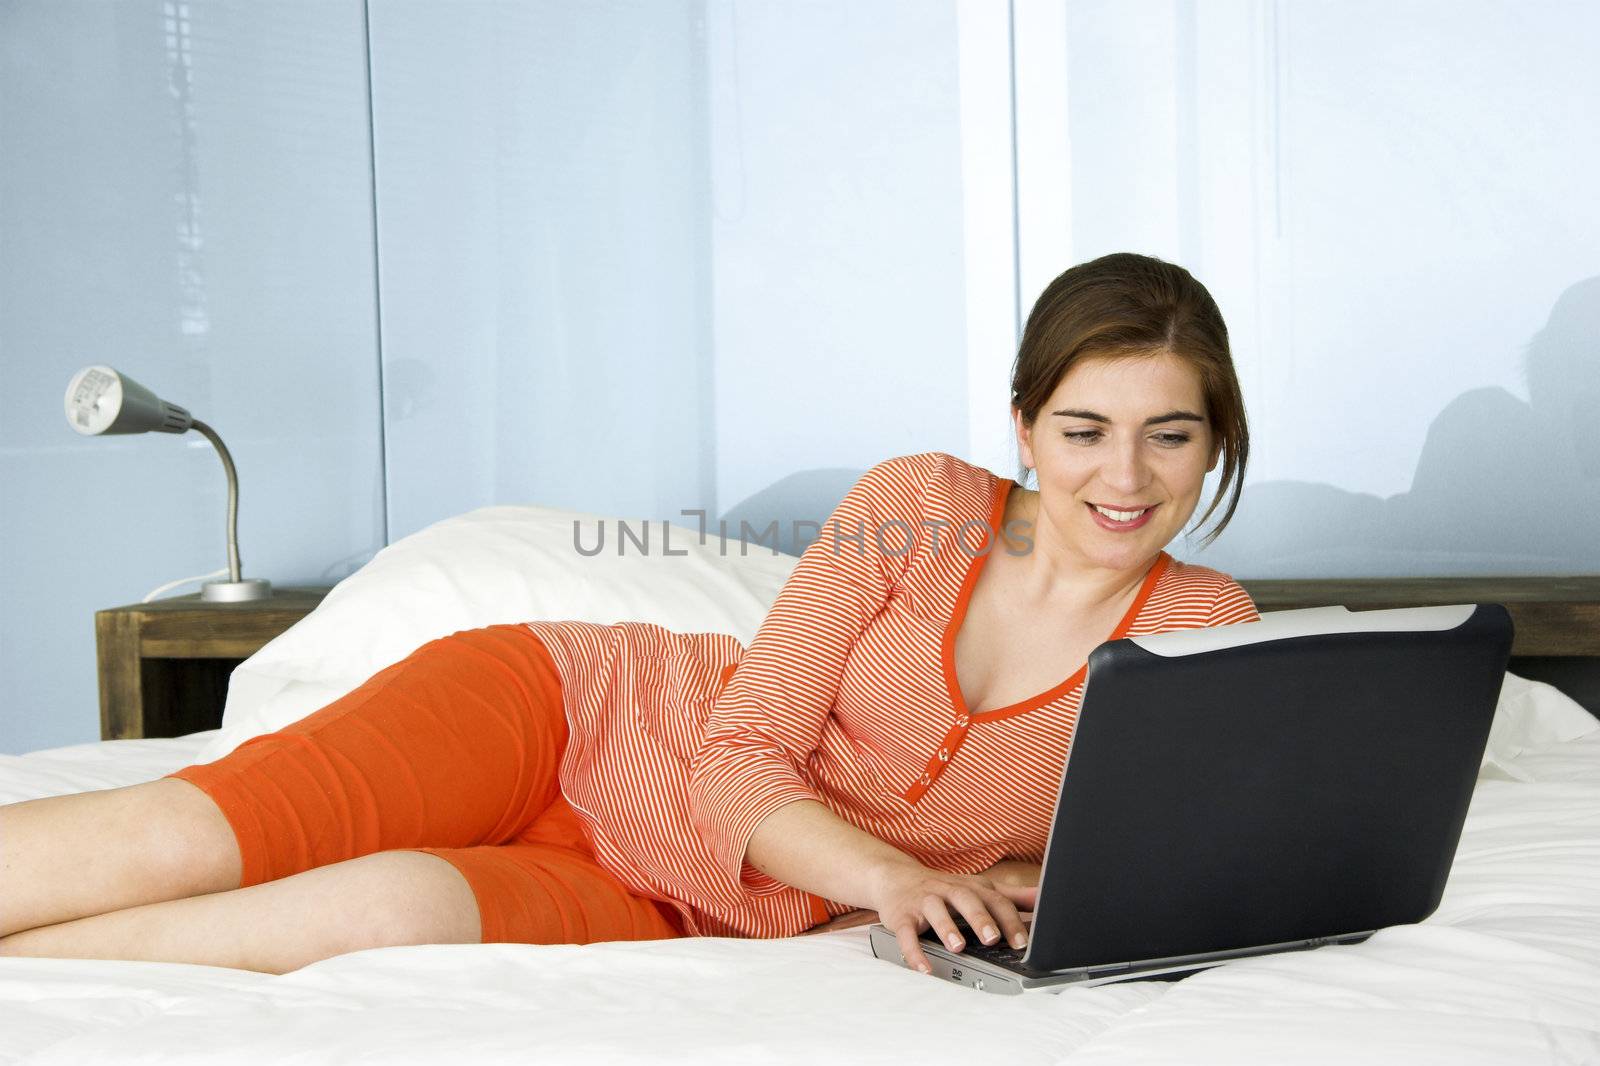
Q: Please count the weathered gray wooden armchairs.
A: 0